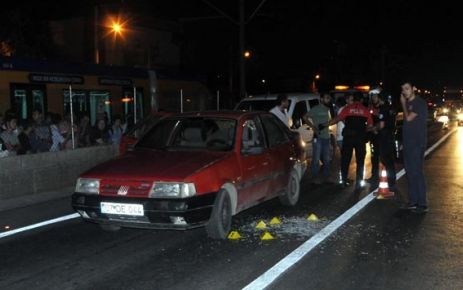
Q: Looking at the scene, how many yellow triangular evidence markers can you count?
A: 5